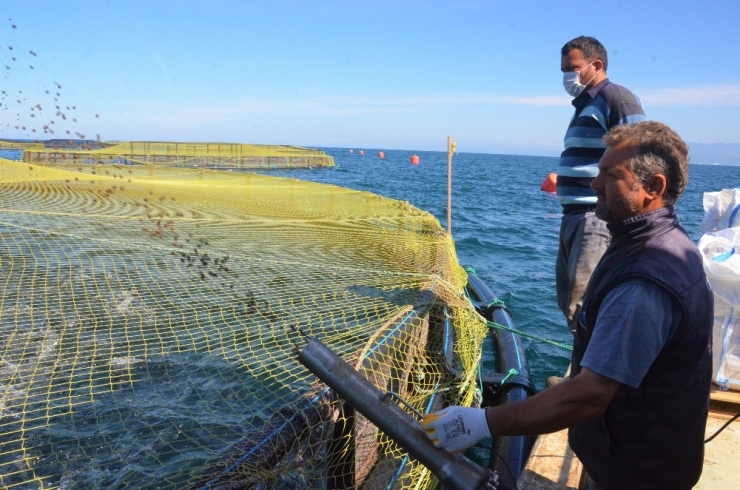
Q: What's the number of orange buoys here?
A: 5